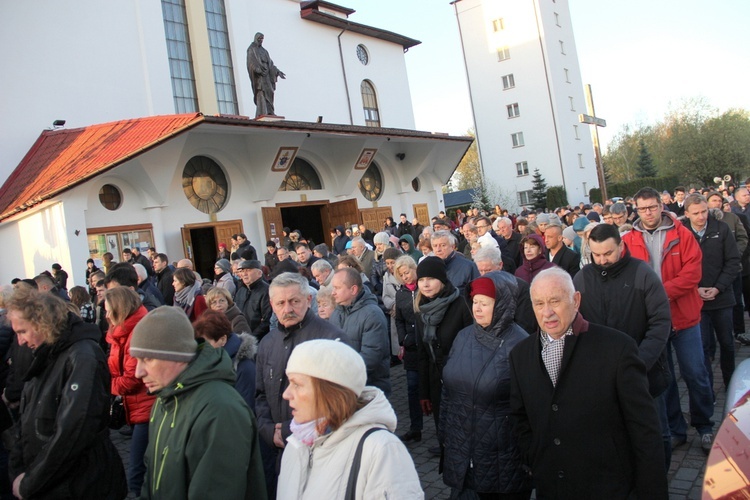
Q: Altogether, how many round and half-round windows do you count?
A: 6